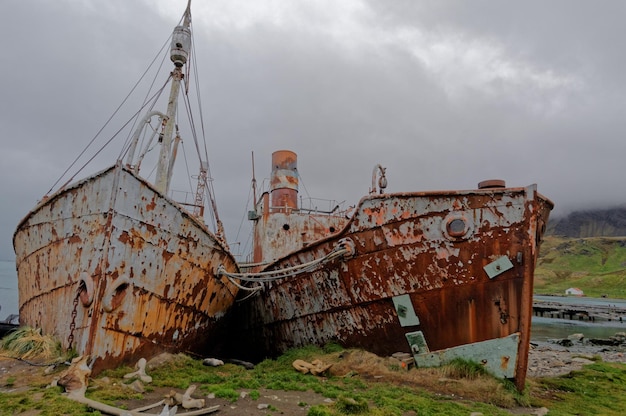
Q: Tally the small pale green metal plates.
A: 3